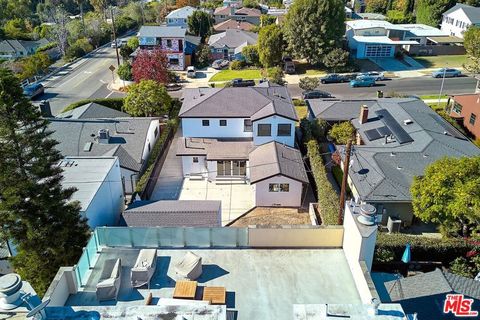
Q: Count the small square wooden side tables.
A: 2